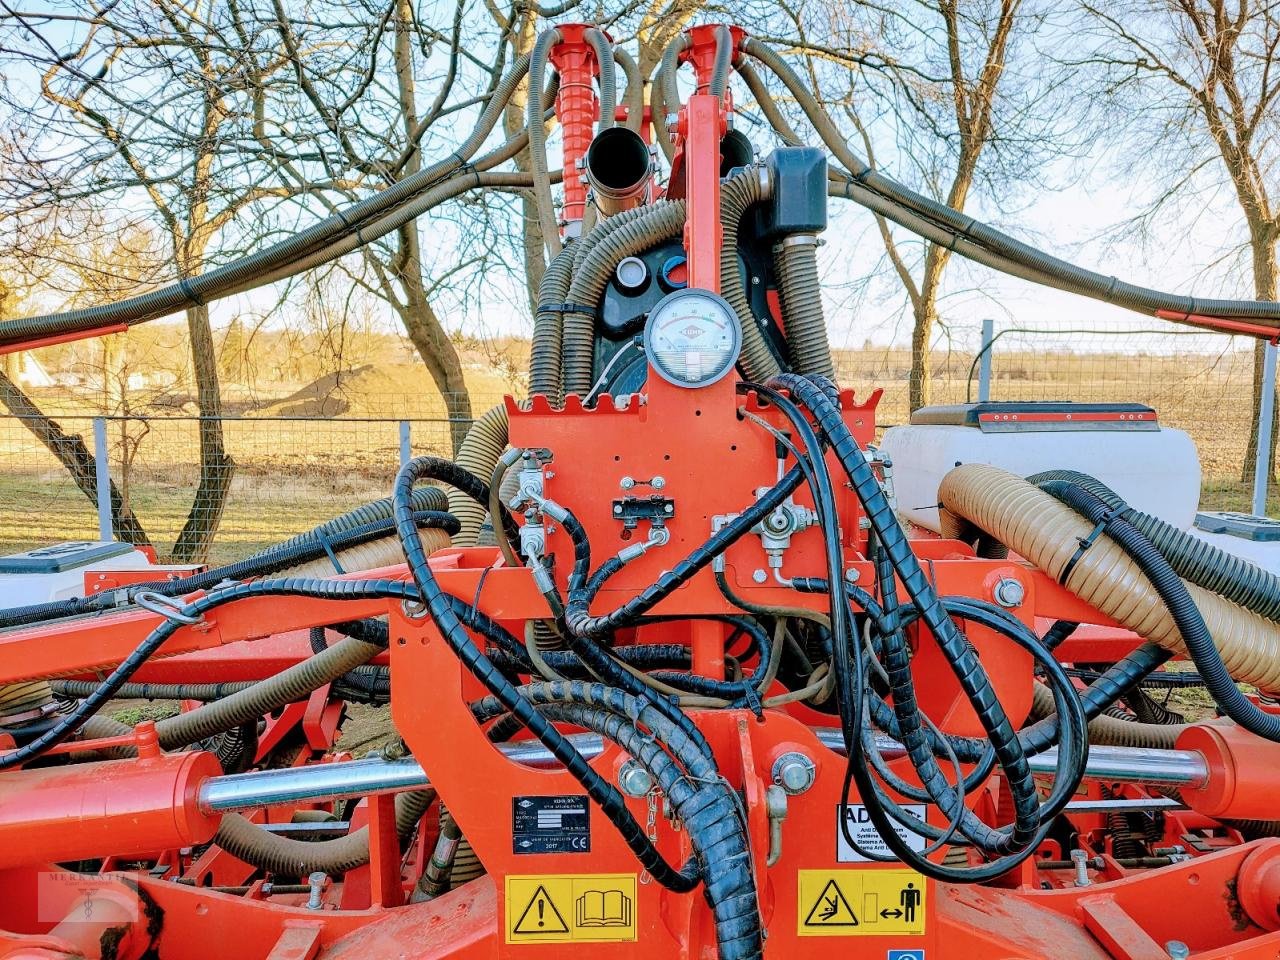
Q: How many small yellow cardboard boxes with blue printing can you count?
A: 0